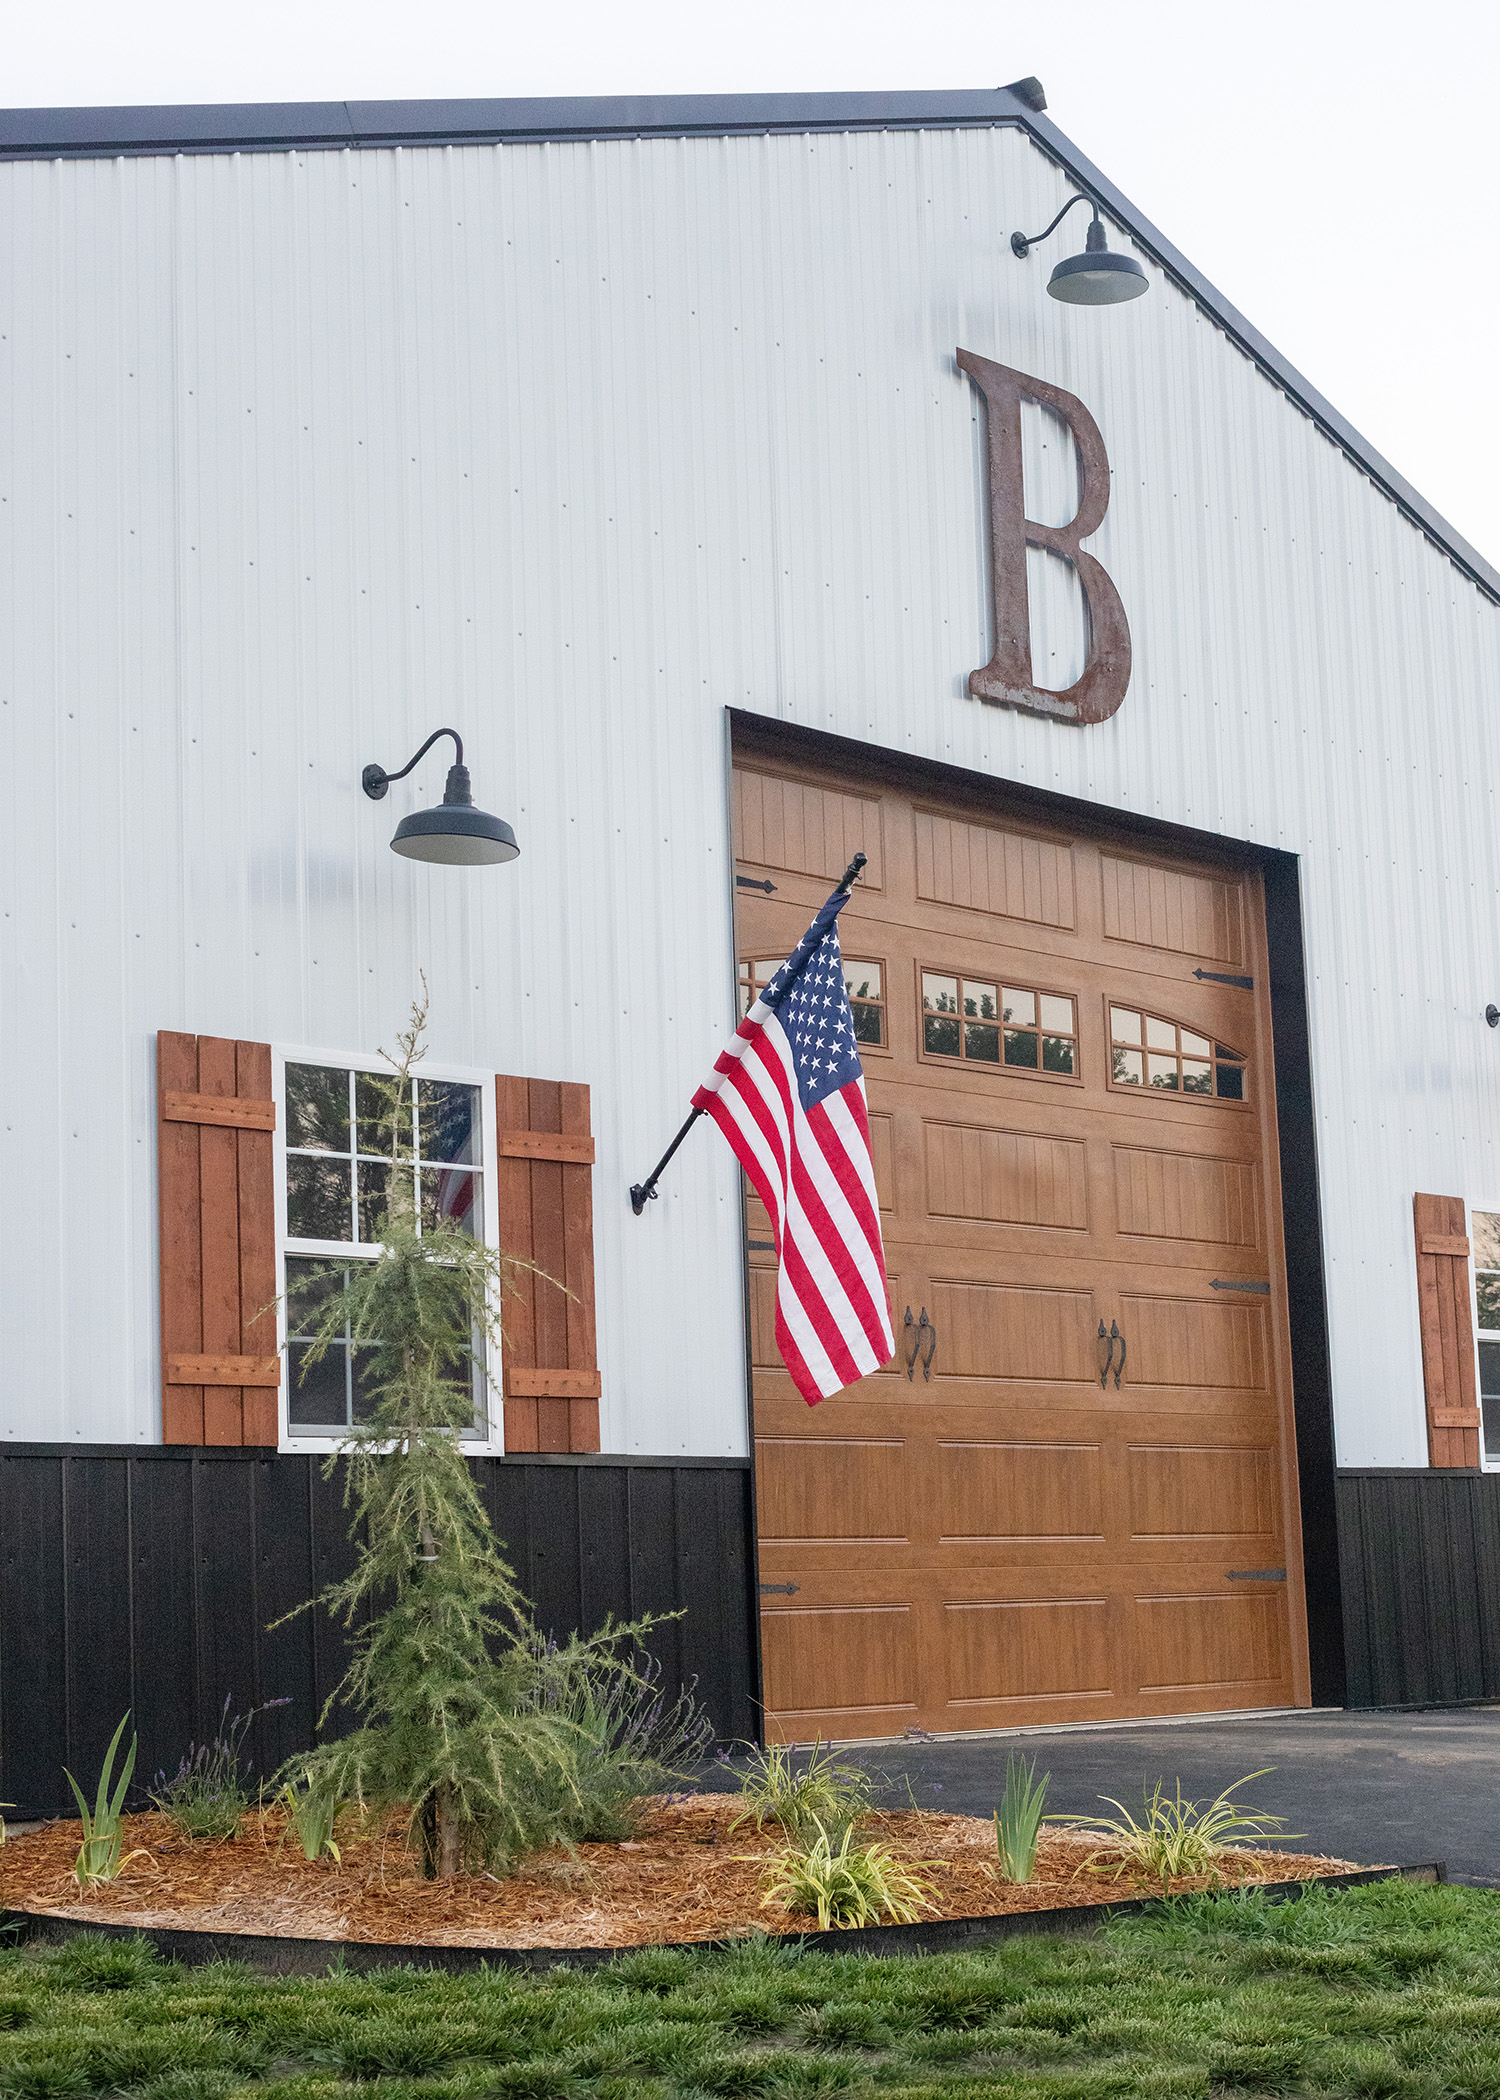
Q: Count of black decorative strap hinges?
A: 6